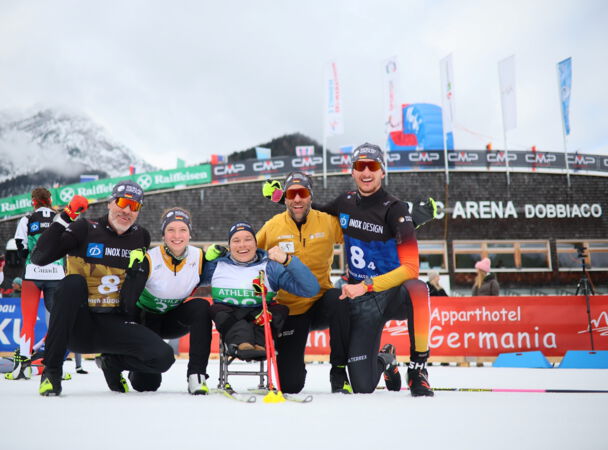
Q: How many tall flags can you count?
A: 5